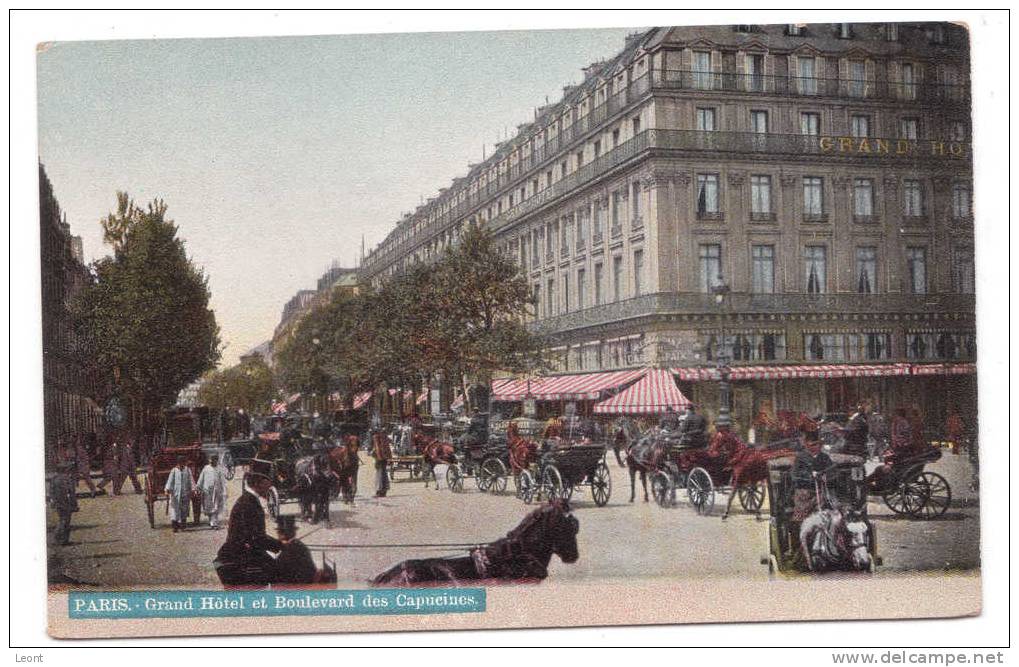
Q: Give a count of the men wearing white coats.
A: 2